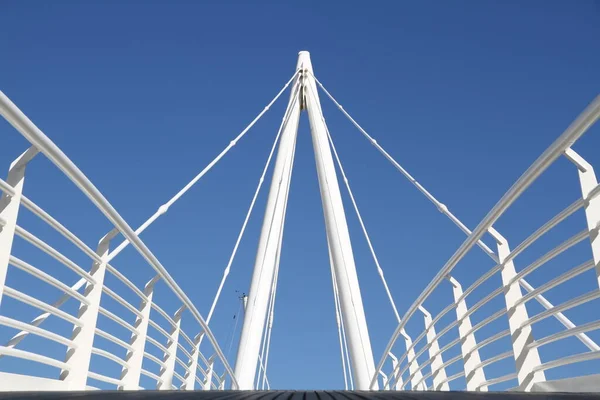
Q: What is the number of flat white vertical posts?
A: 14